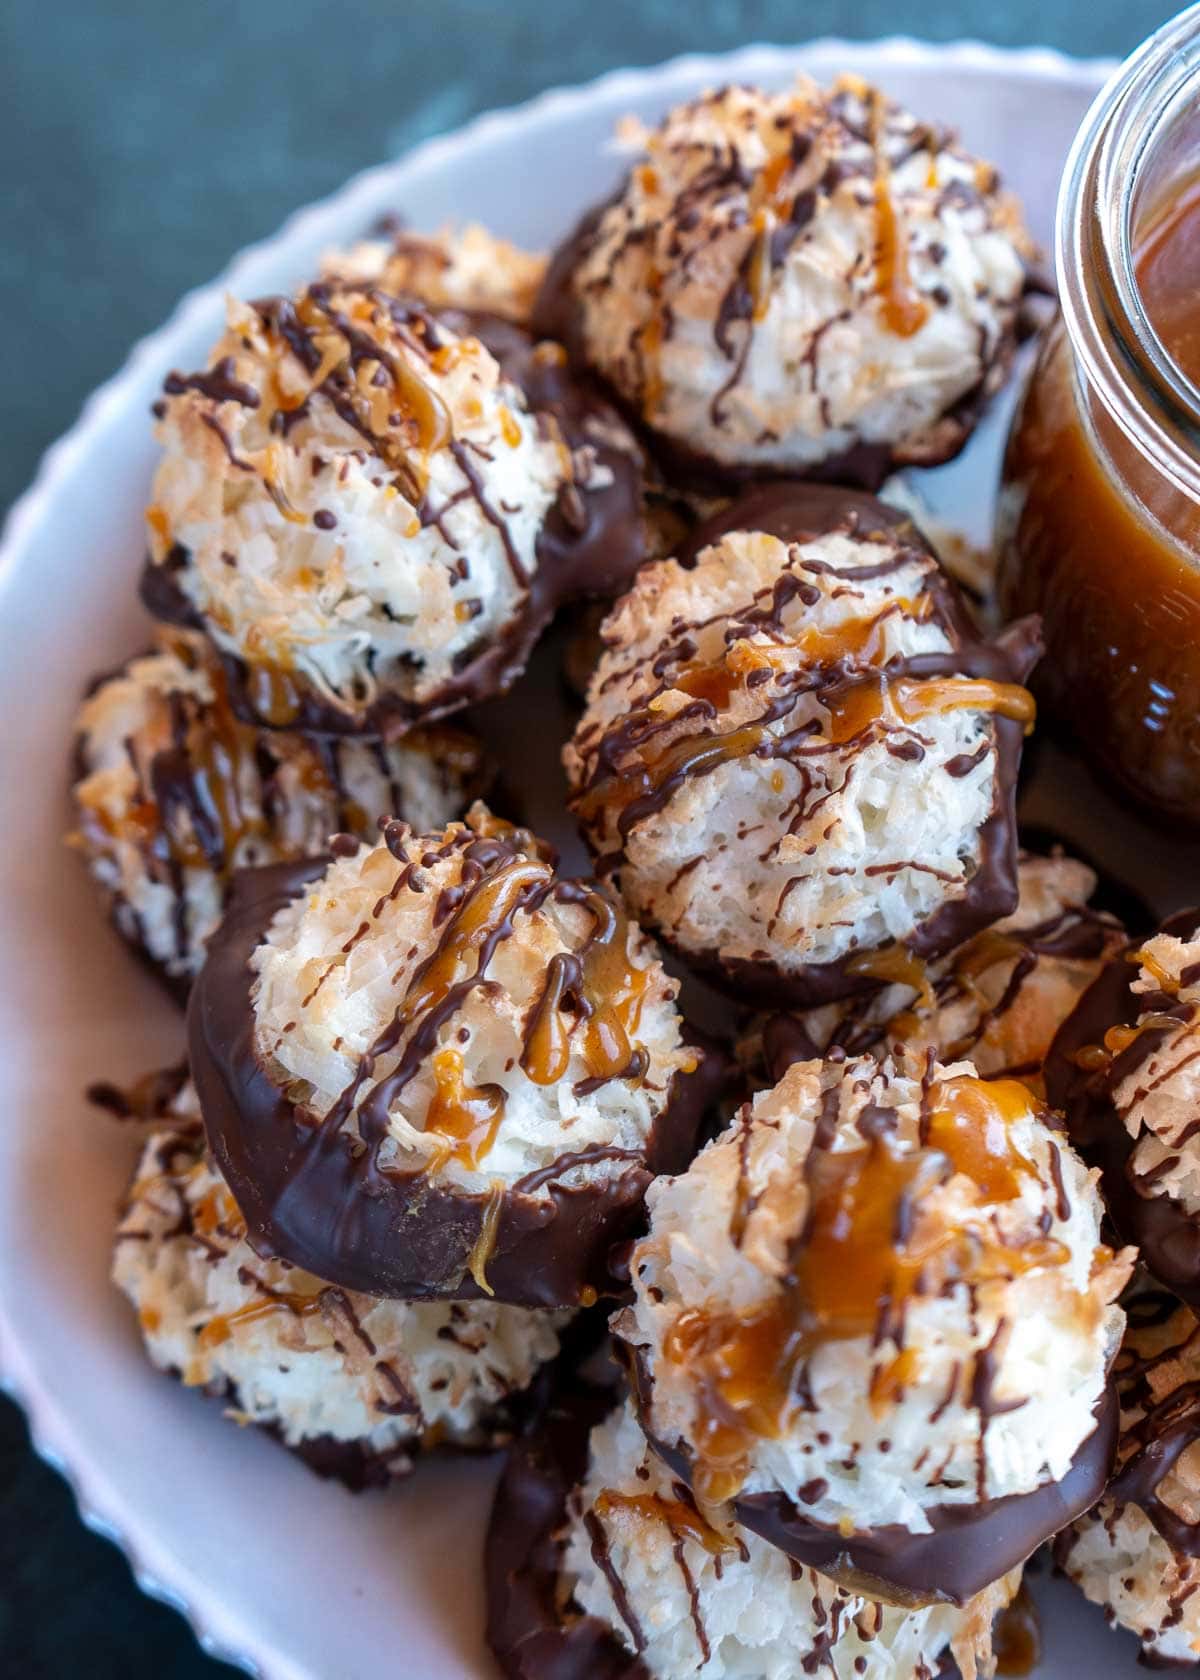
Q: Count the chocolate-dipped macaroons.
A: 12